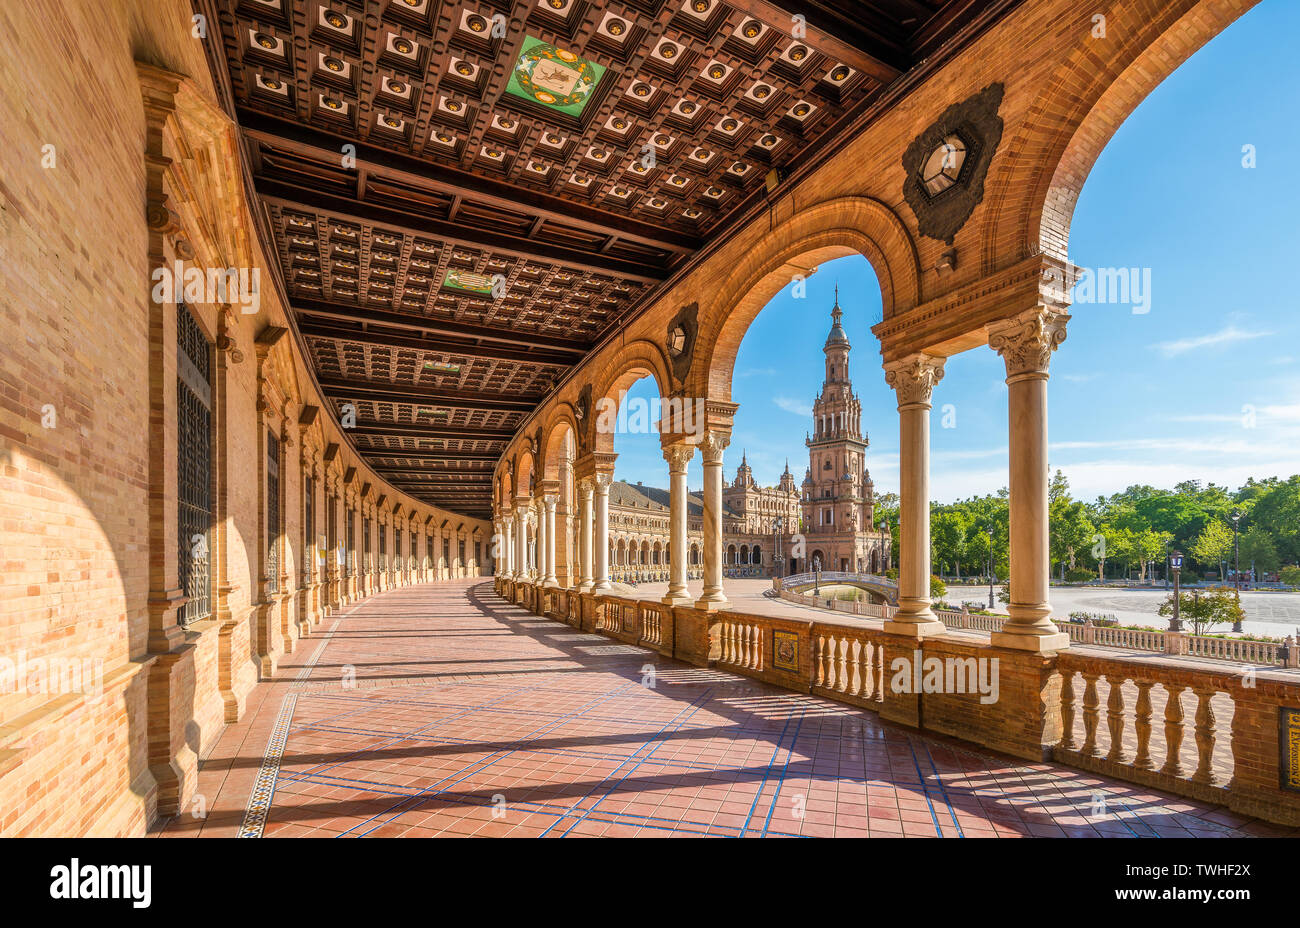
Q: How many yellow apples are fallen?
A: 0